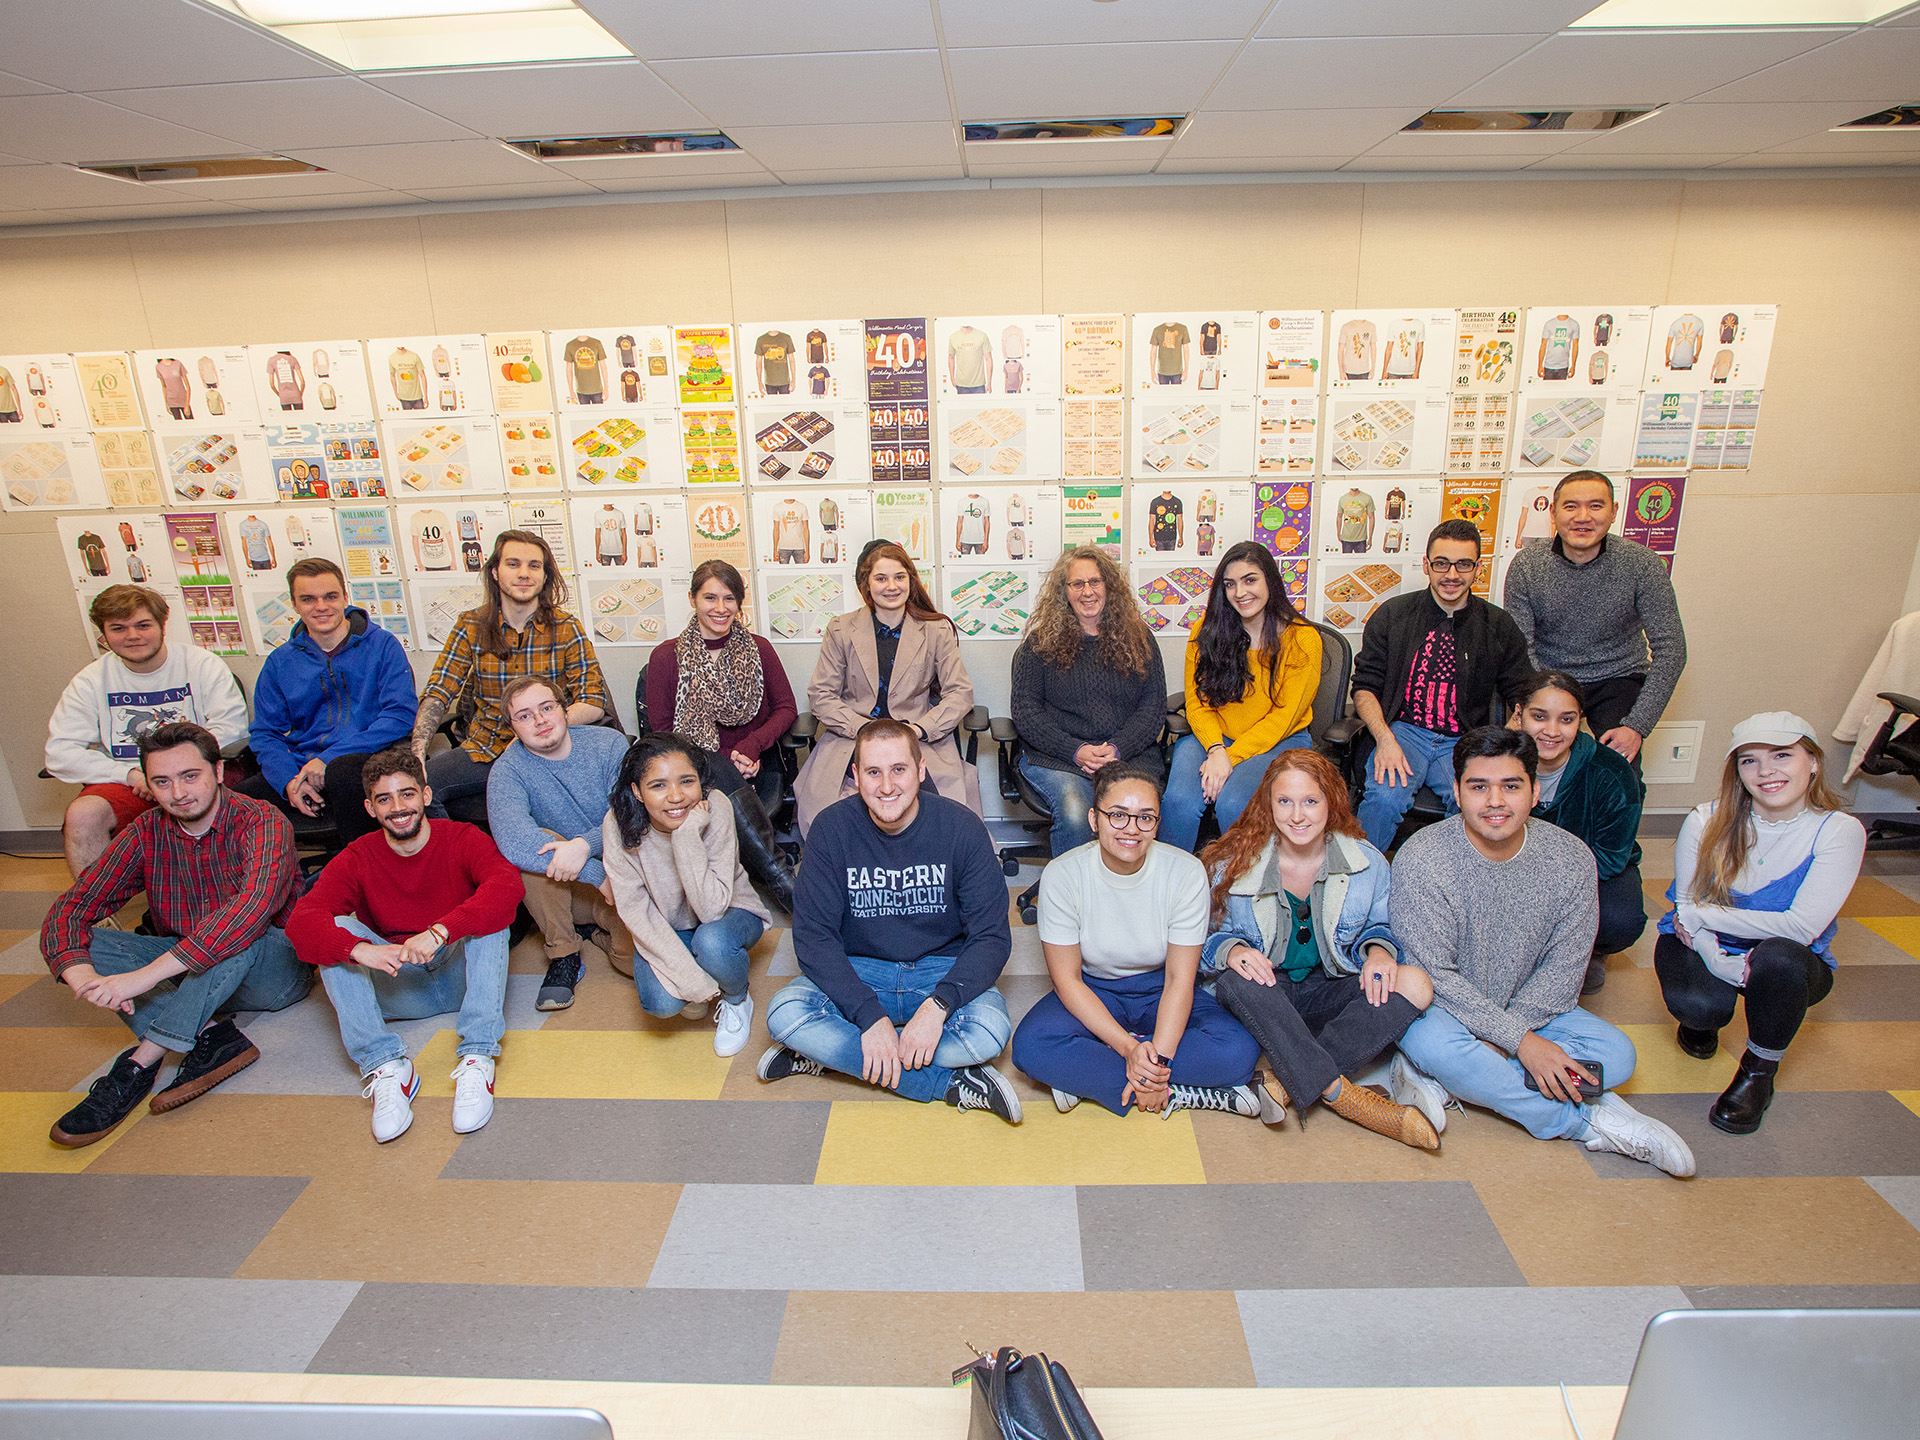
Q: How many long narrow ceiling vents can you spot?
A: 5